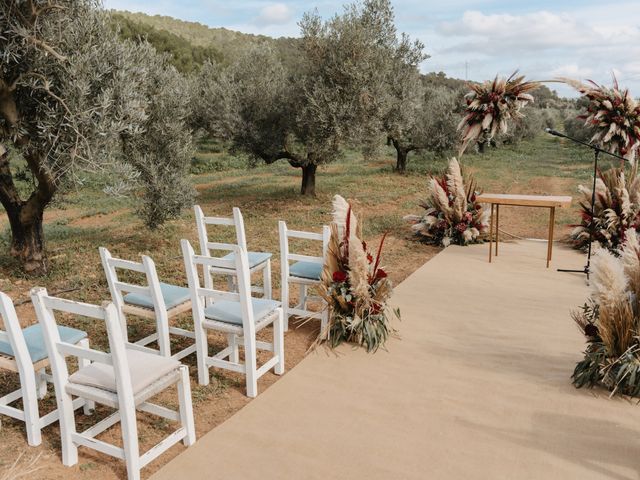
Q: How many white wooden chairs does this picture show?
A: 6